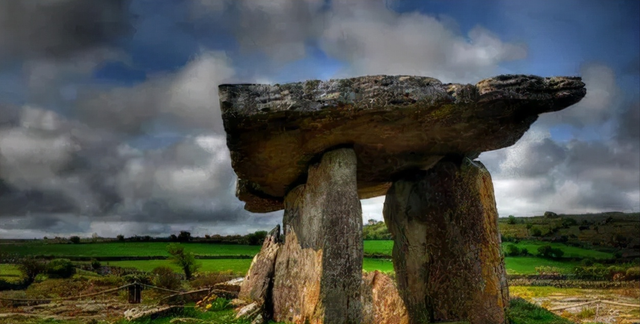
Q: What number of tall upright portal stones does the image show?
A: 2